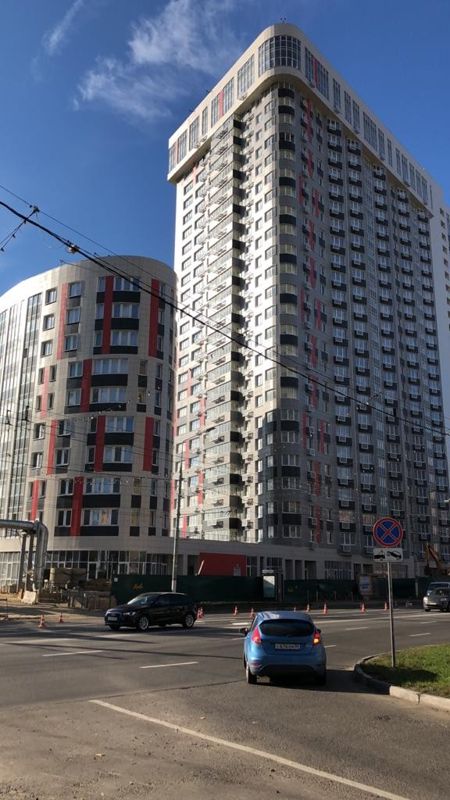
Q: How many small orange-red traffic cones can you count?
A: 11